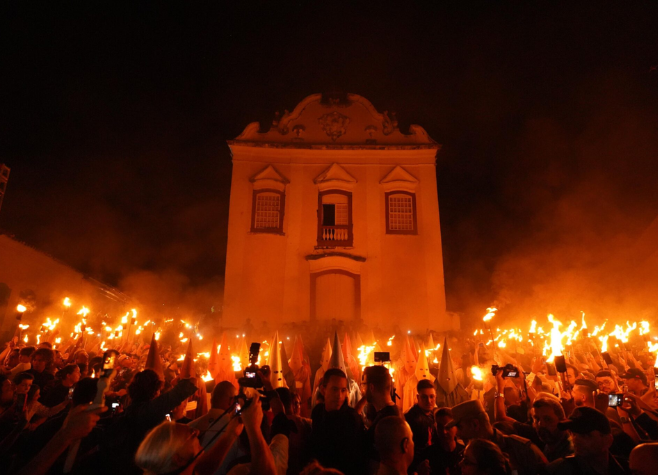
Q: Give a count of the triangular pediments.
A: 3